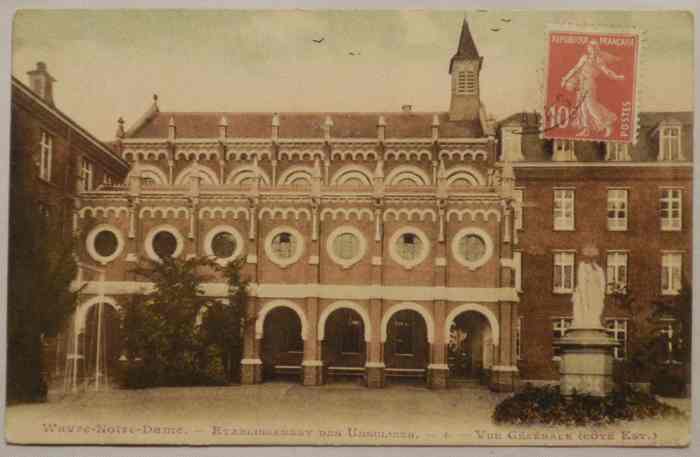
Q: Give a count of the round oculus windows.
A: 7